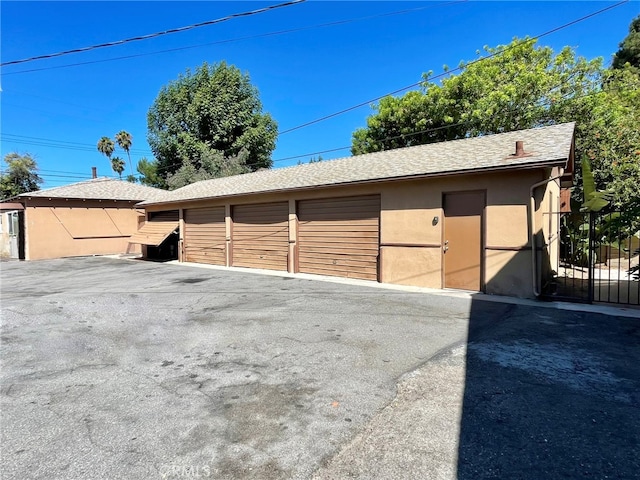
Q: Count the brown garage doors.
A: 4